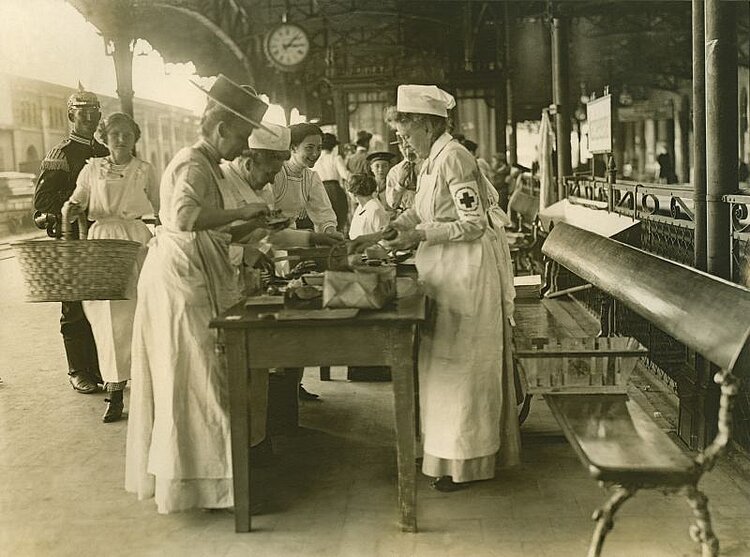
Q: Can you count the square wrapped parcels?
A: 1